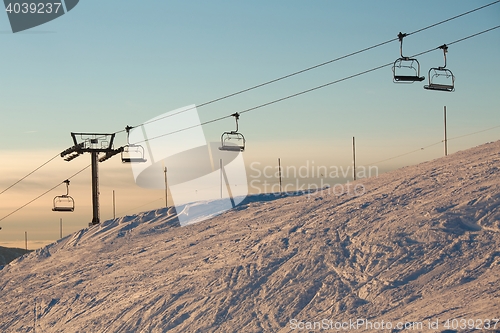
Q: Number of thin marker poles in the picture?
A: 8